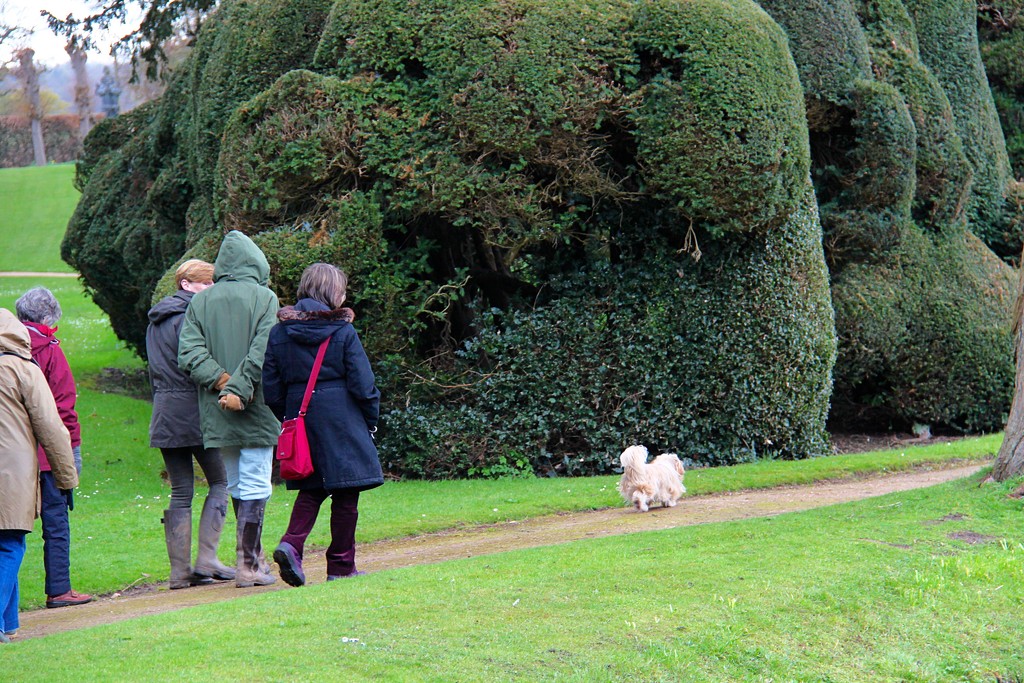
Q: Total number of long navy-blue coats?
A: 1